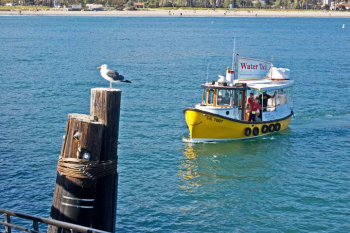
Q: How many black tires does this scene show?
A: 5